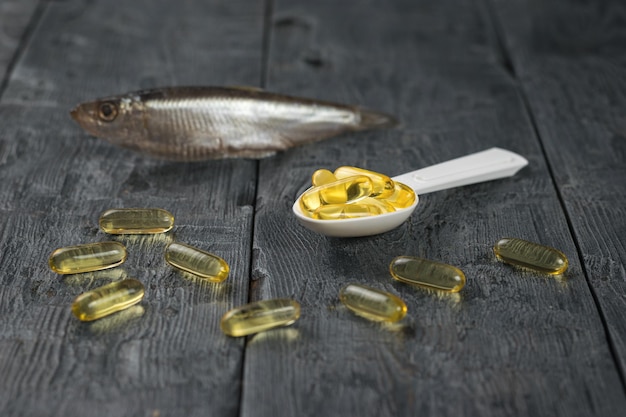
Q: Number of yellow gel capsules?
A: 14